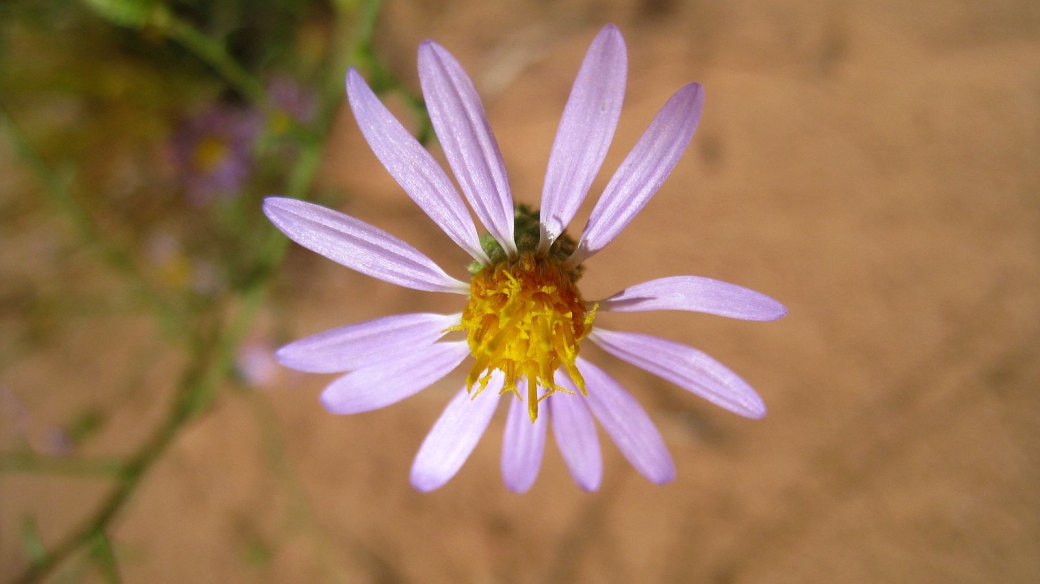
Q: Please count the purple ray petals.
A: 13